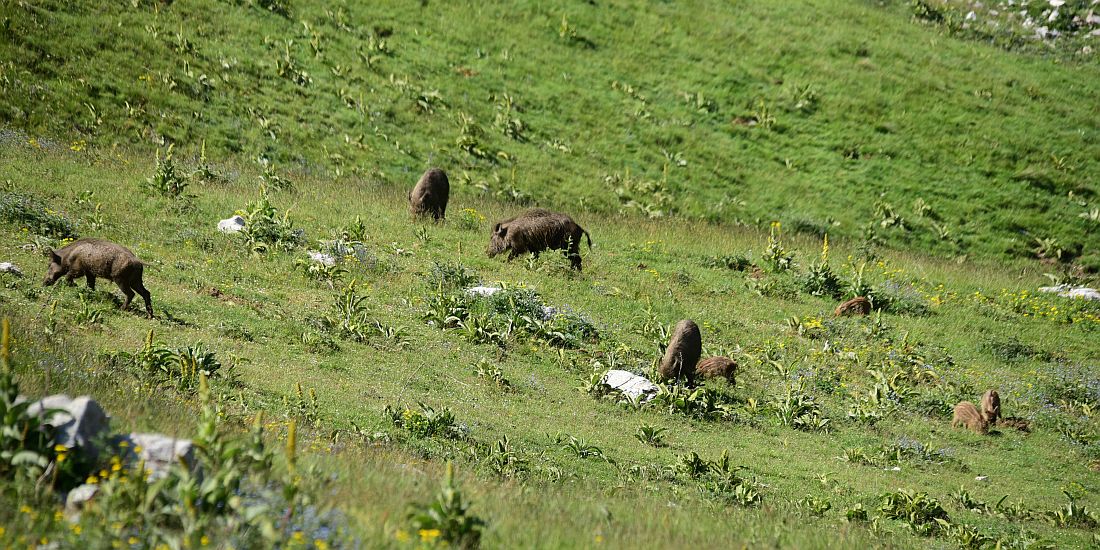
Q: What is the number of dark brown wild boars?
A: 4